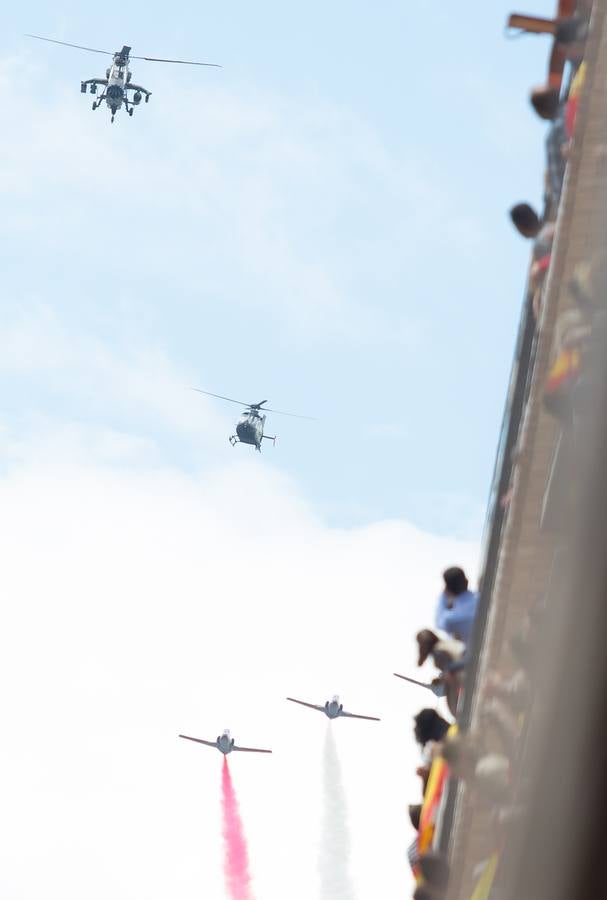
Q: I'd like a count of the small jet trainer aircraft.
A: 3